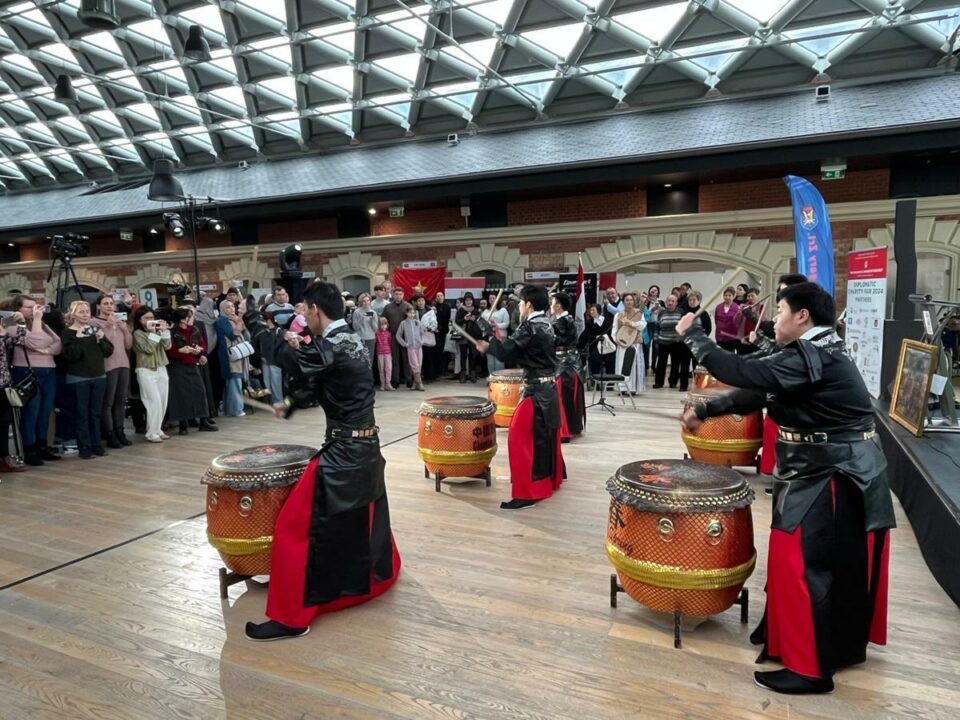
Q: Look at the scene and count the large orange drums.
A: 6